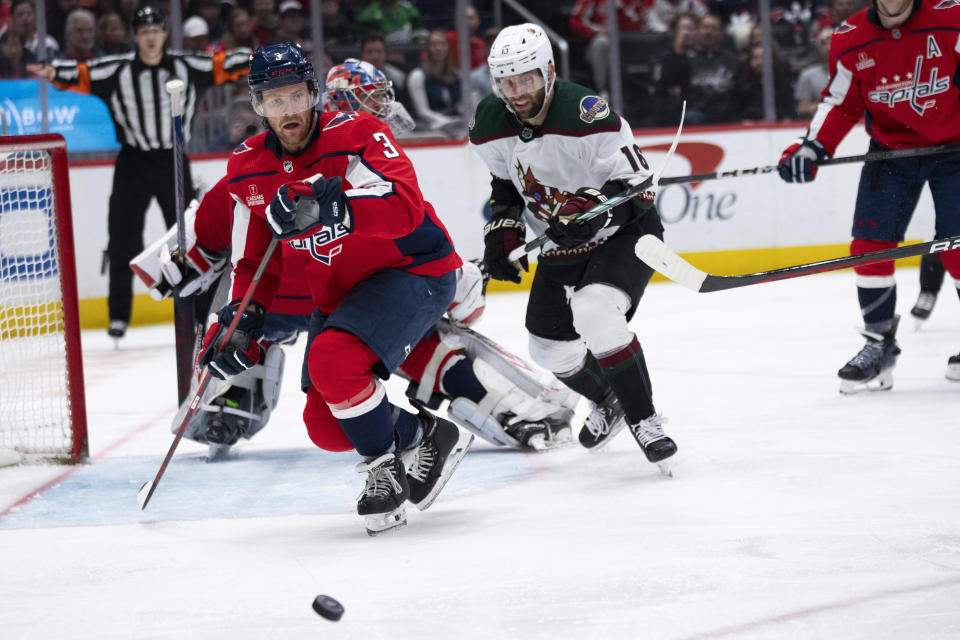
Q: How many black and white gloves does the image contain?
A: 2